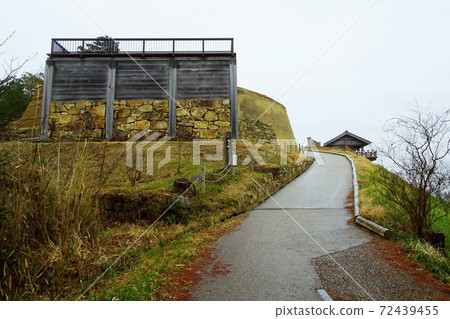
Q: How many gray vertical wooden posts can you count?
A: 4